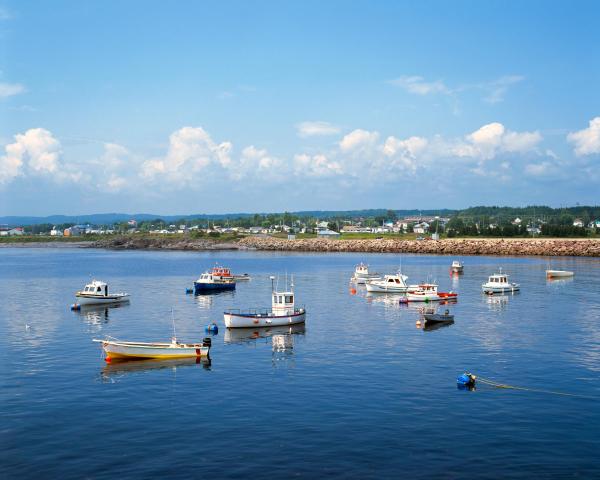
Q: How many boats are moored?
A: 12